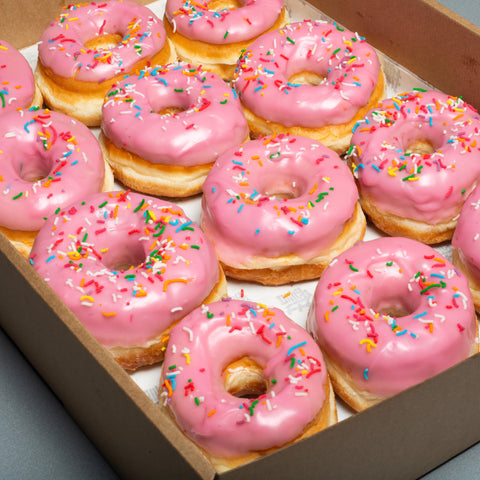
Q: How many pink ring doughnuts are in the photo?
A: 12